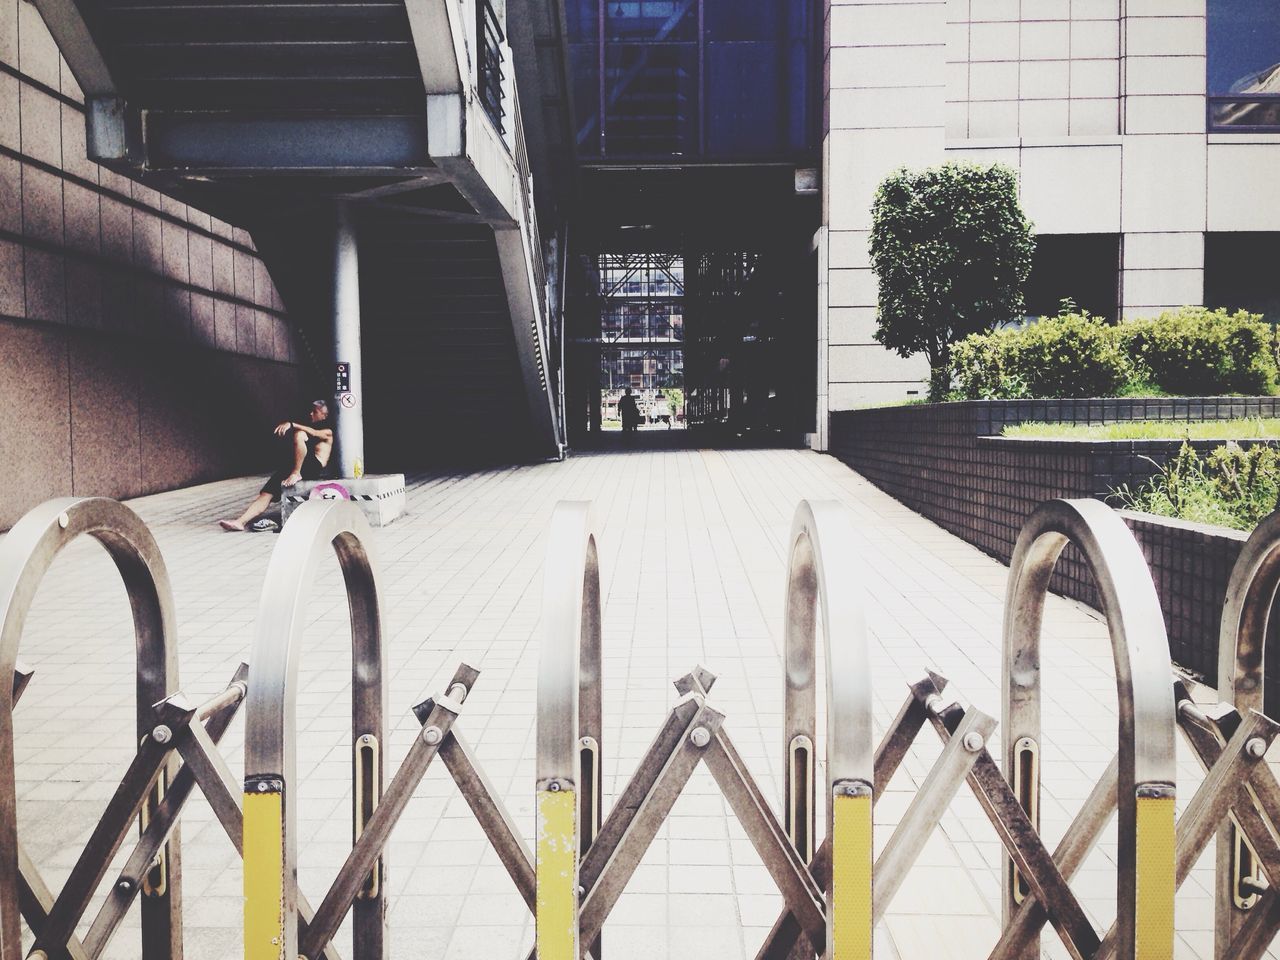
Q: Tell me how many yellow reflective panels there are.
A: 4